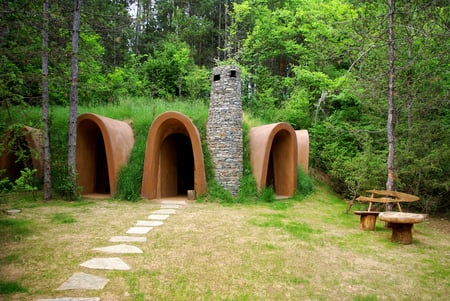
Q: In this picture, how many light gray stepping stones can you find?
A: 11